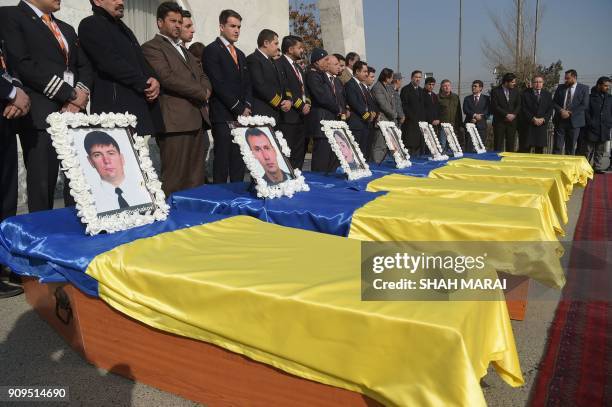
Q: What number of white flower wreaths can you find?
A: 7